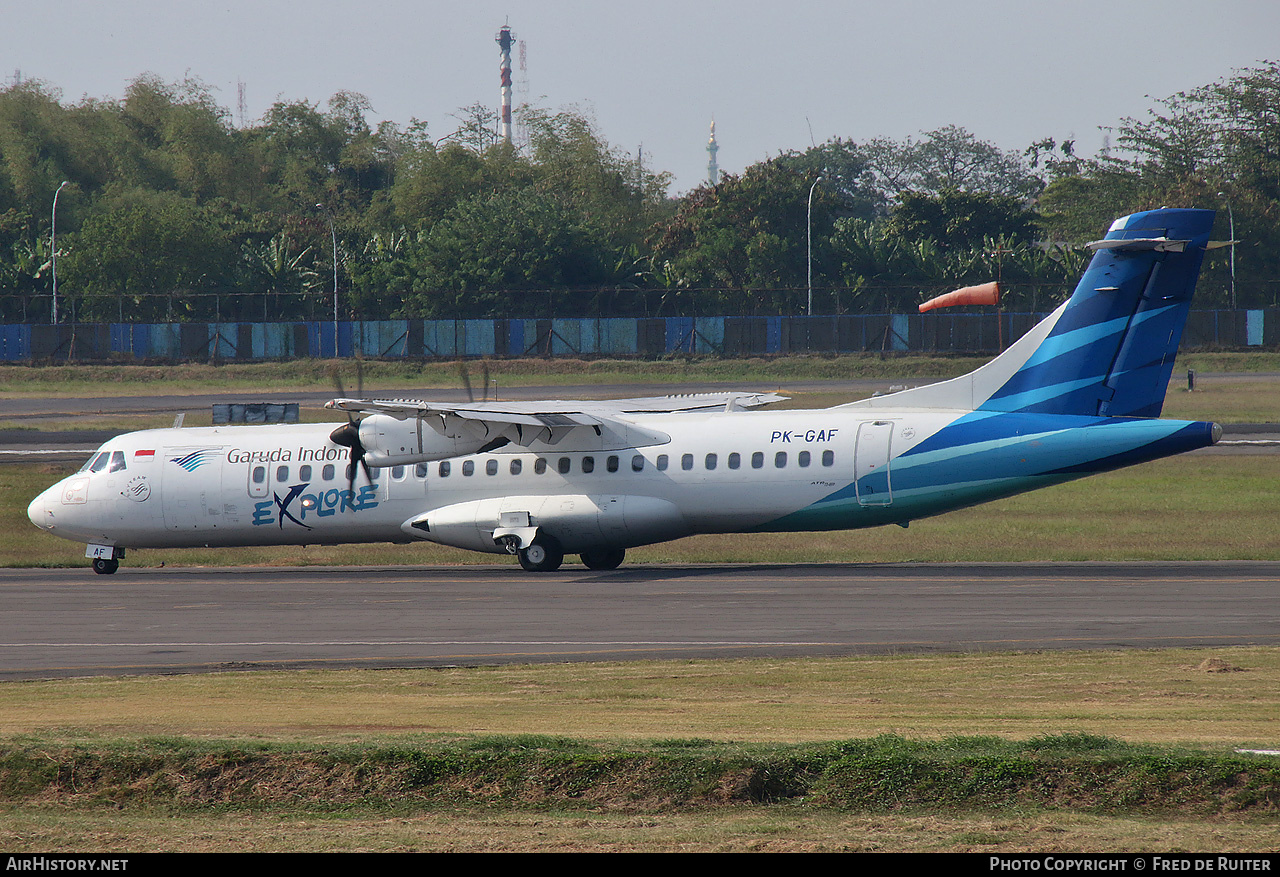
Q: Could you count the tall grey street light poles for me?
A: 4